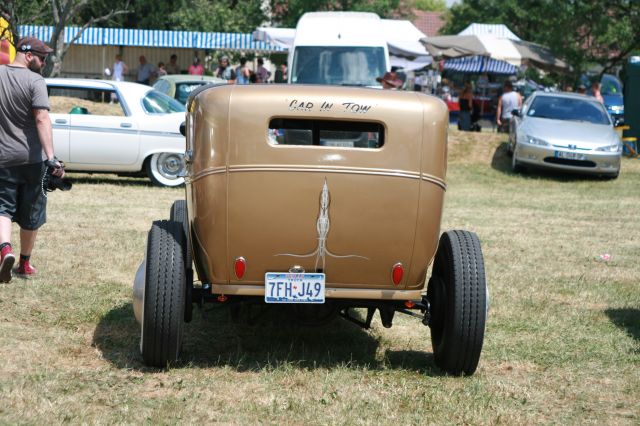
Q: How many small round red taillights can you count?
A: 2